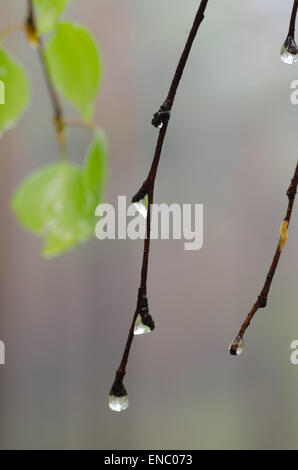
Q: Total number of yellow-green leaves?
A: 5